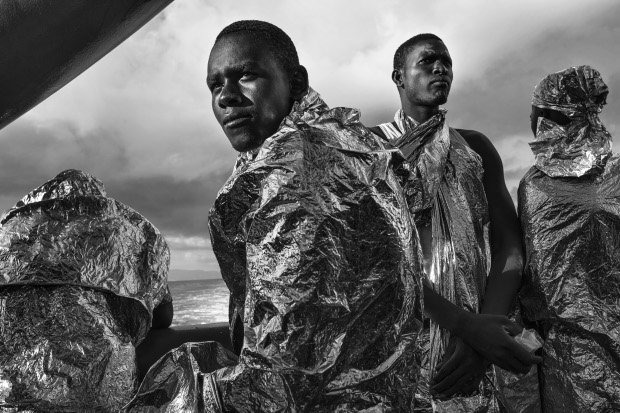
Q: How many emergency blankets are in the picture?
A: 4